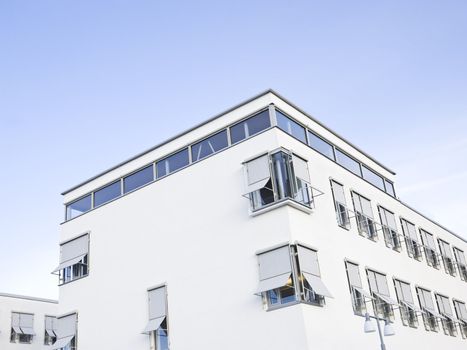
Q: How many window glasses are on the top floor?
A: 11